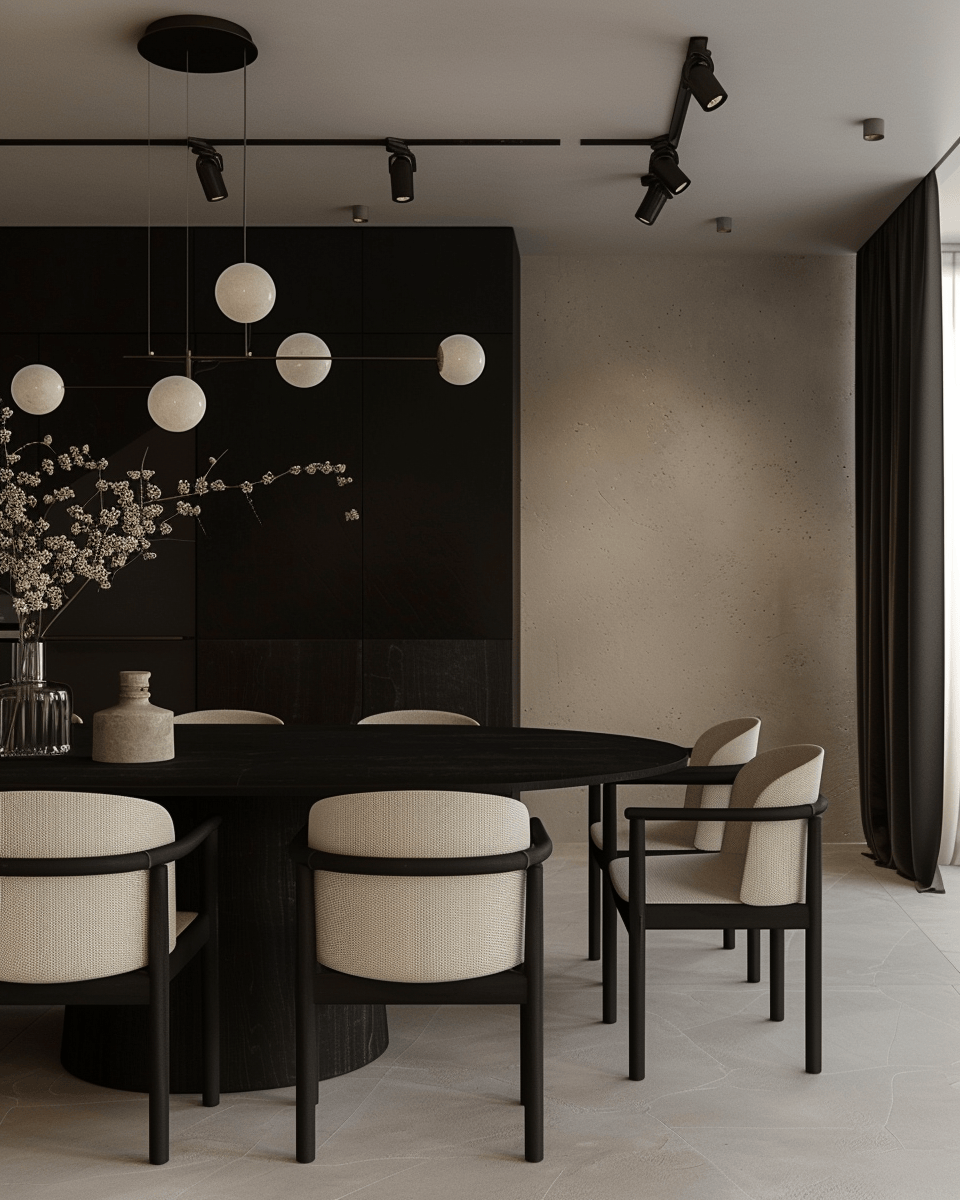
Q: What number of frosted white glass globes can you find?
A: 5